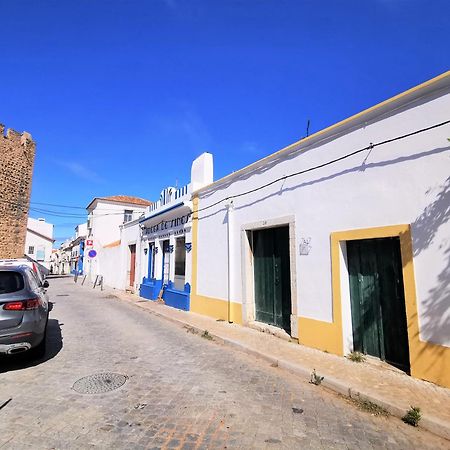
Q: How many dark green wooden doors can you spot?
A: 2